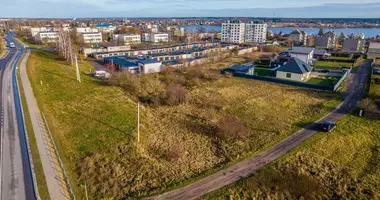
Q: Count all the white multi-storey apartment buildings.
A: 2